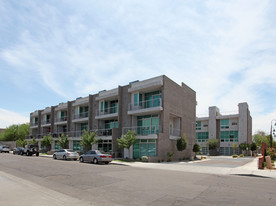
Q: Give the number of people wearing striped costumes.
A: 0